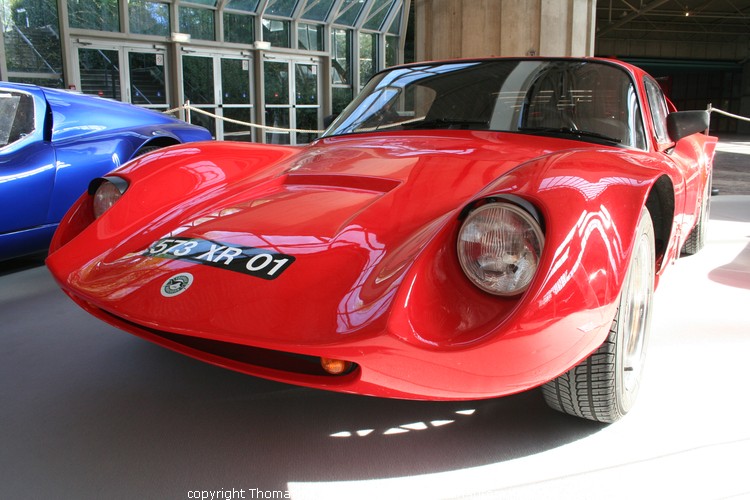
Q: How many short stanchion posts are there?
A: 2